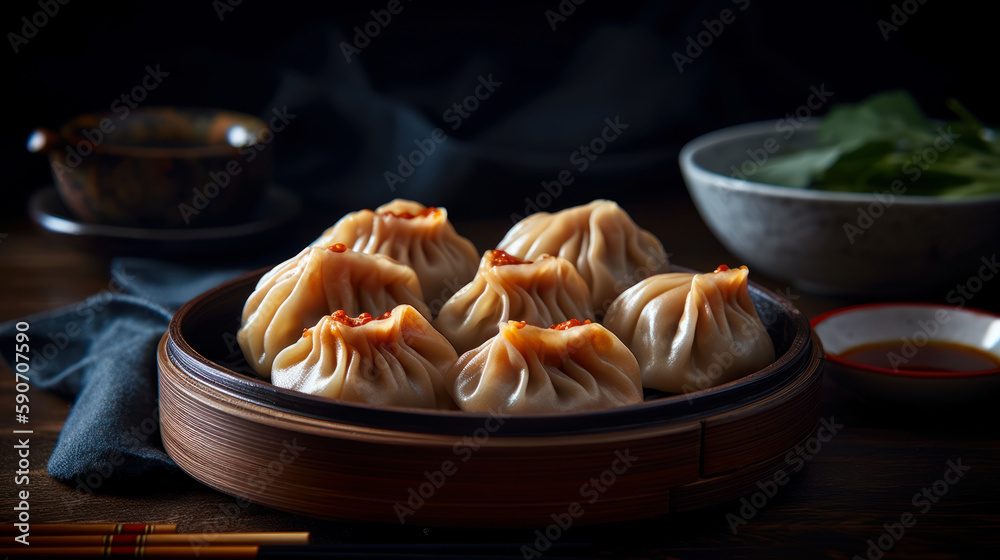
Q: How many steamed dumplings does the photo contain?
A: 7